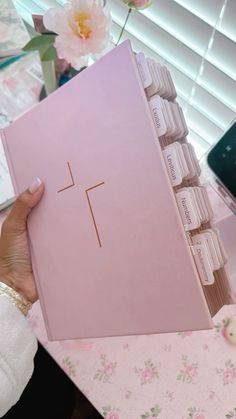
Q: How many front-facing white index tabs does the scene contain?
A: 5